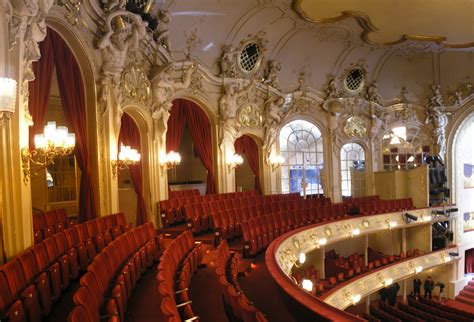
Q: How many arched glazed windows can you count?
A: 3